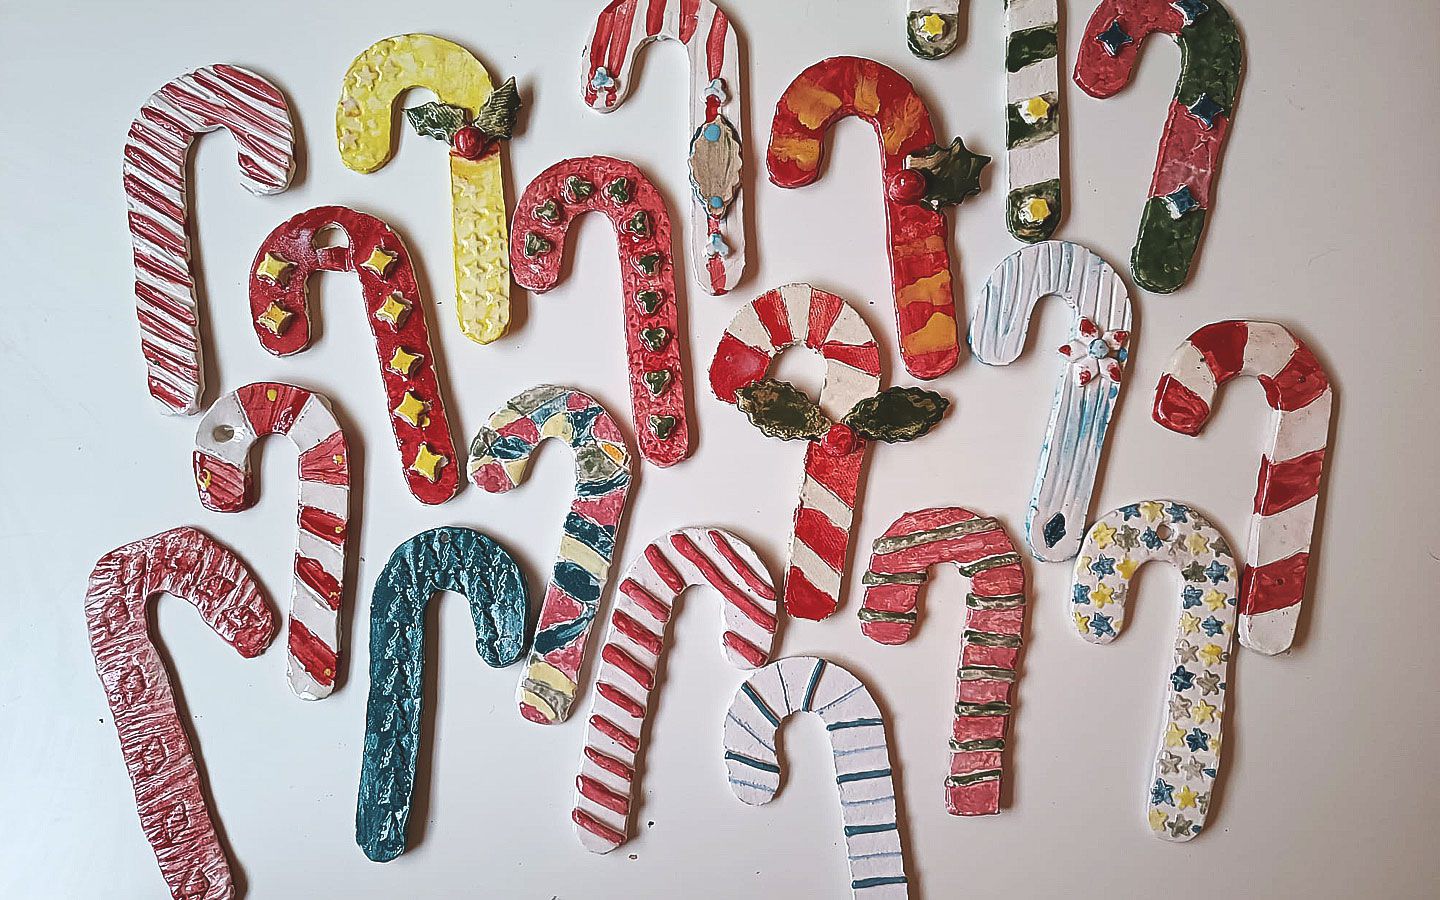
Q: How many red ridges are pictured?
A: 12